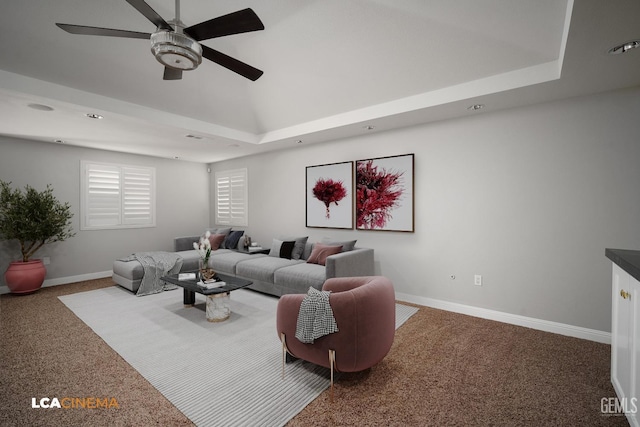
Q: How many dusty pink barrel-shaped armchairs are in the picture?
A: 1